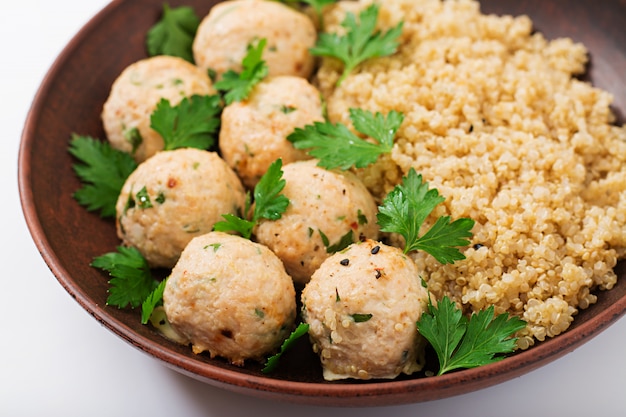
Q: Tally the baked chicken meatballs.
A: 7